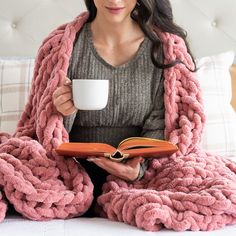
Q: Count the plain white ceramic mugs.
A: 1